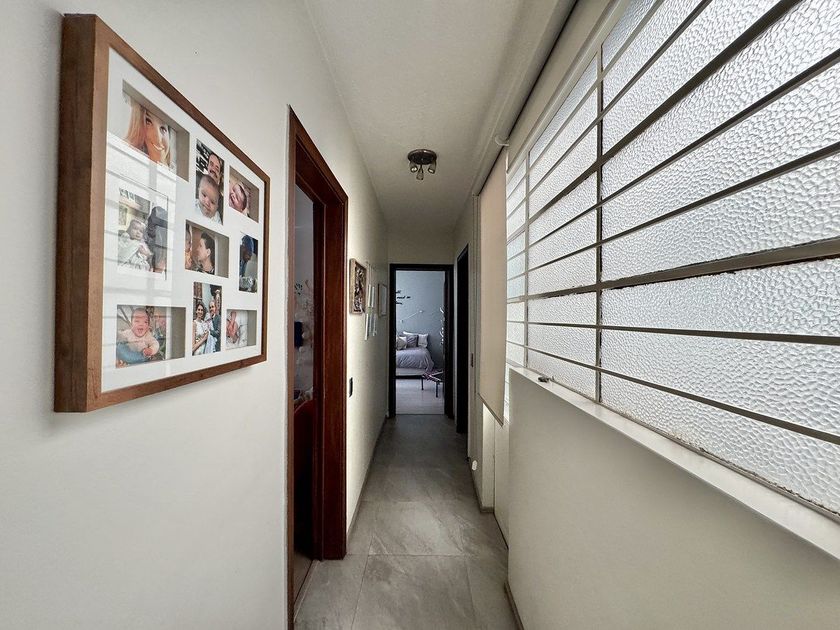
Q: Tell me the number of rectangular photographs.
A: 9